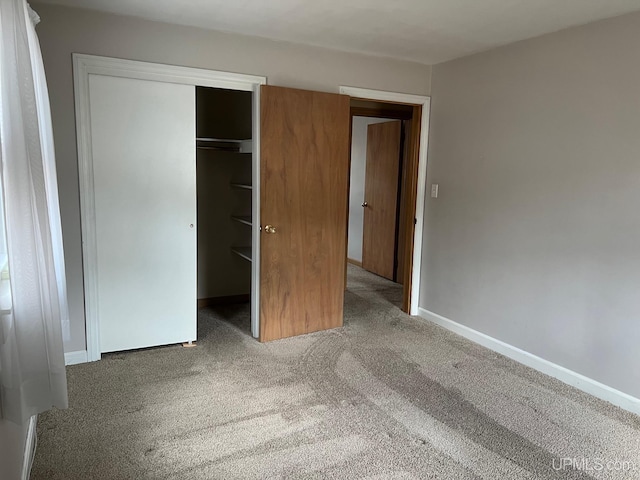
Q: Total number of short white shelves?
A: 3